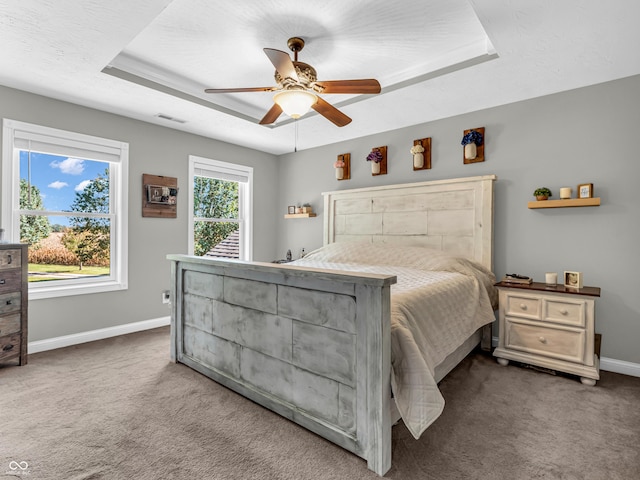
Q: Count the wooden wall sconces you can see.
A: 4